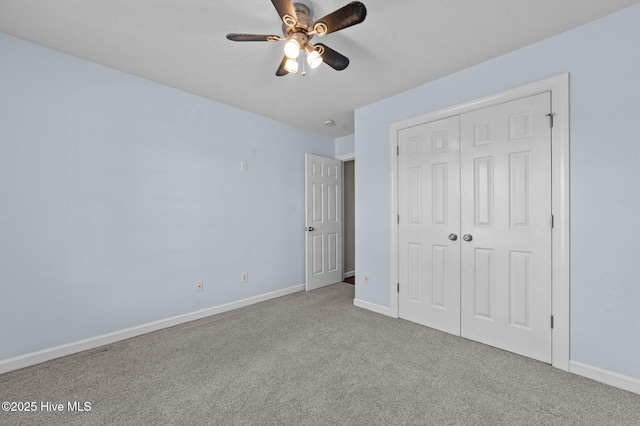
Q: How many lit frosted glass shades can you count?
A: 3